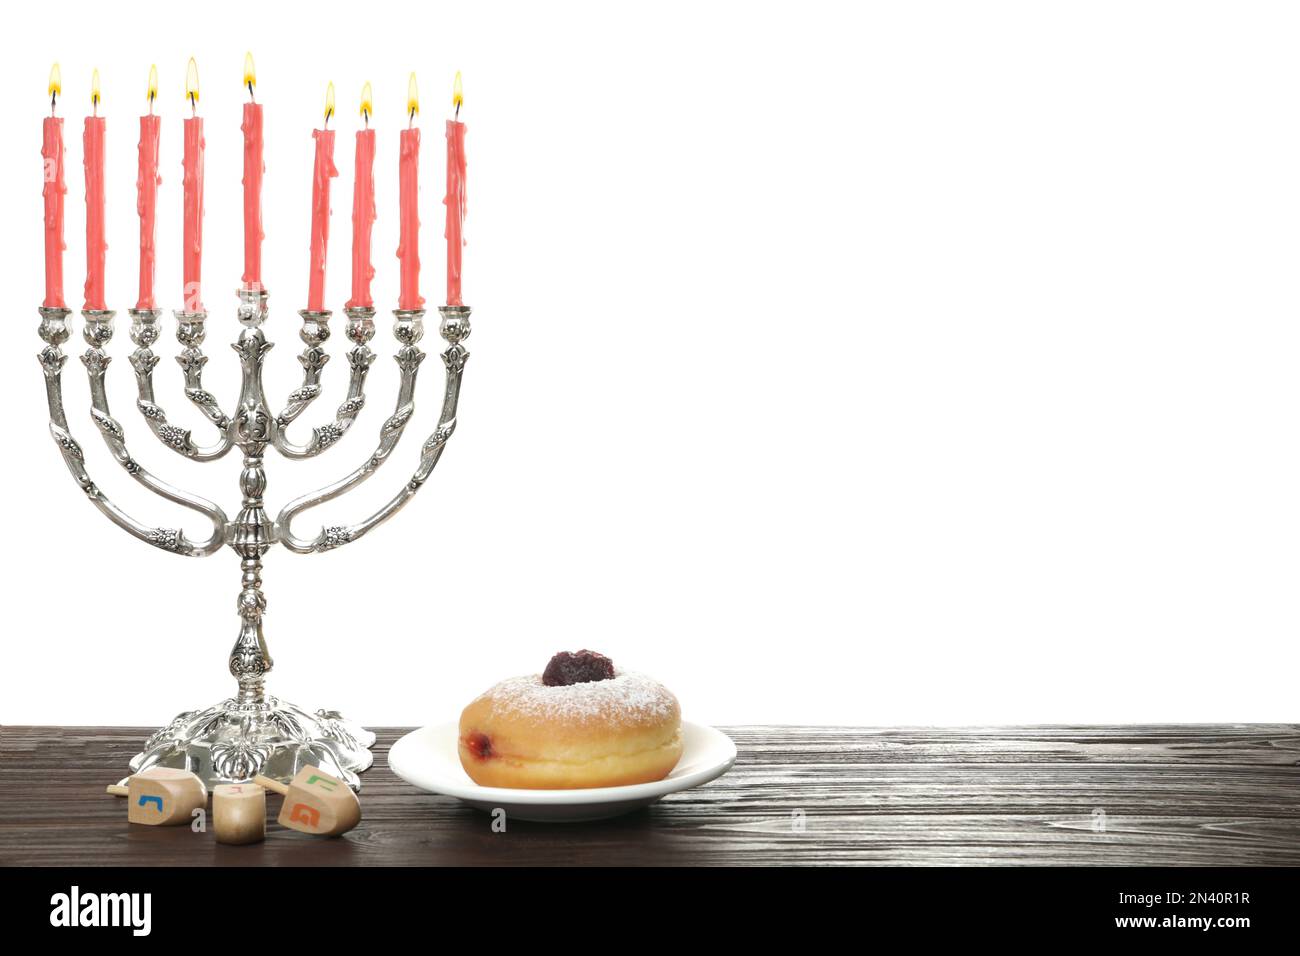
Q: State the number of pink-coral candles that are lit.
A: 9